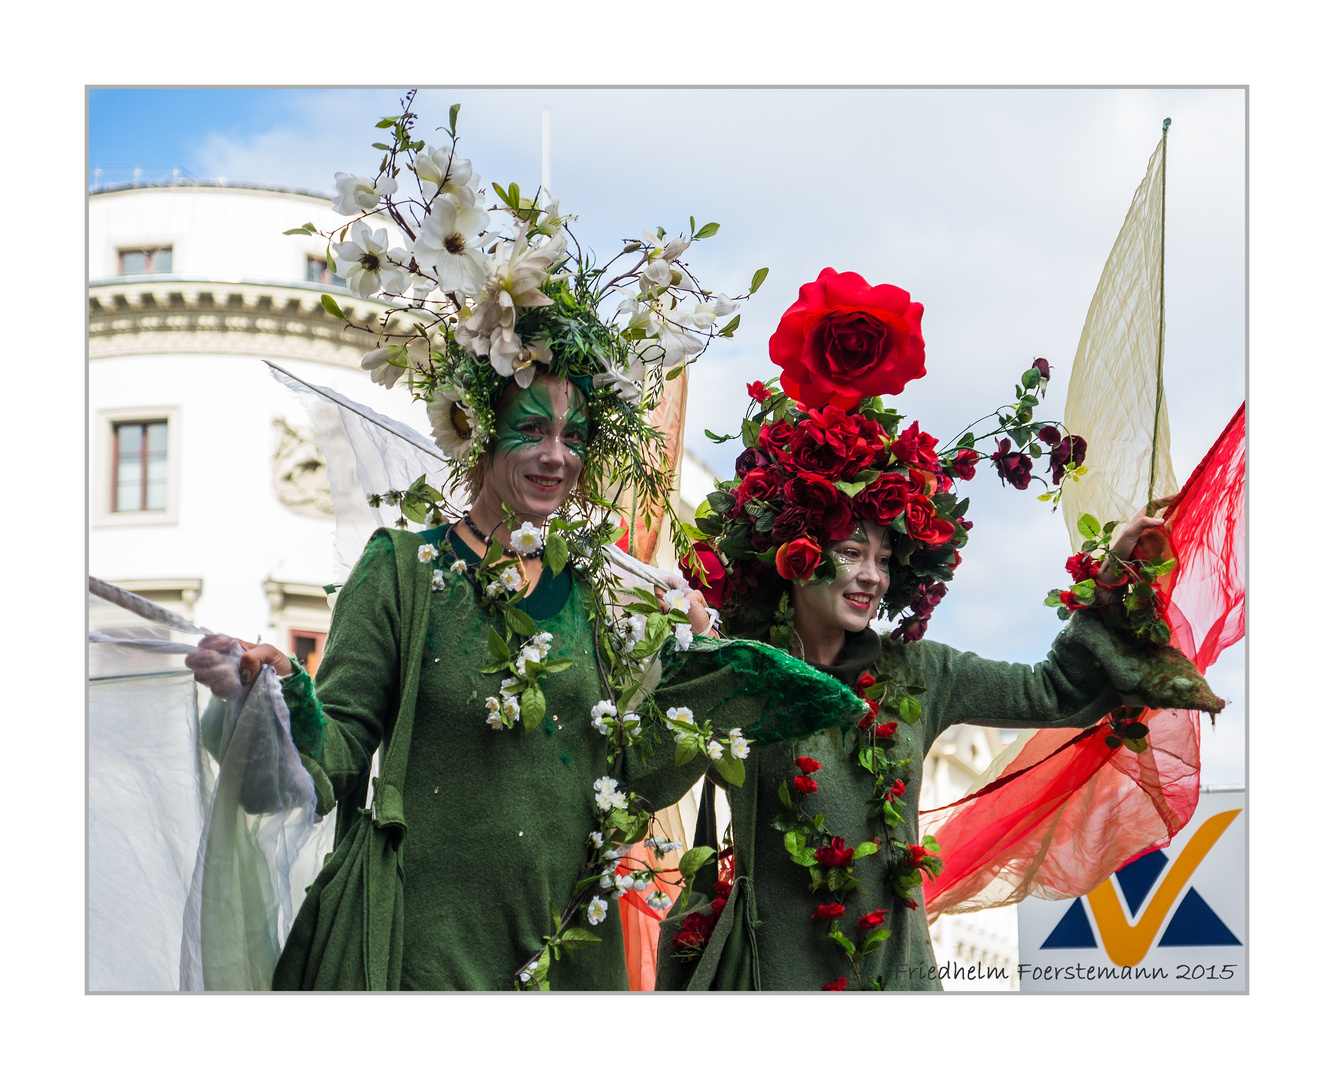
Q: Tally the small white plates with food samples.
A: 0